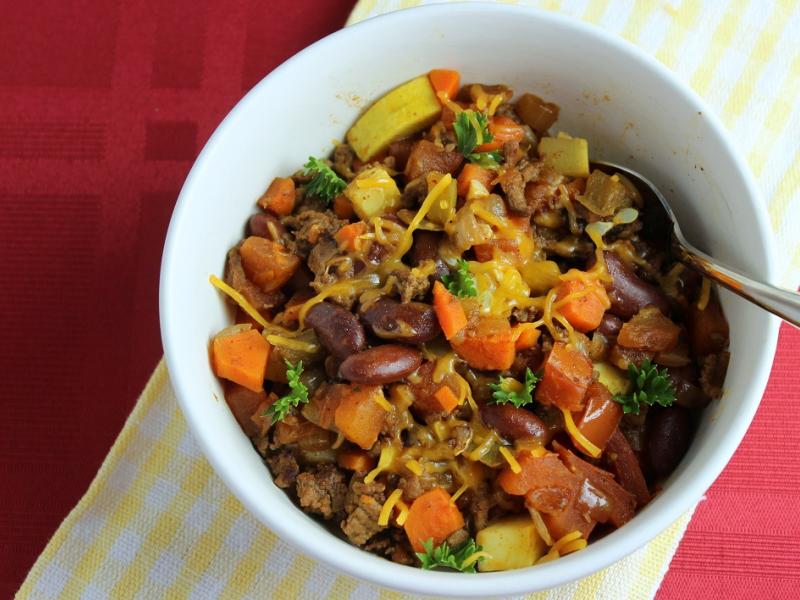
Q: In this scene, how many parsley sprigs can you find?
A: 7